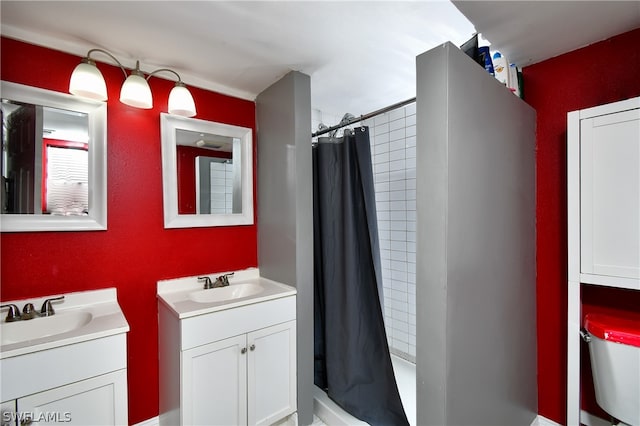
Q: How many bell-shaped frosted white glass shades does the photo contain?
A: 3